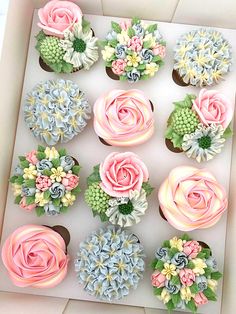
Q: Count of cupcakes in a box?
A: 12